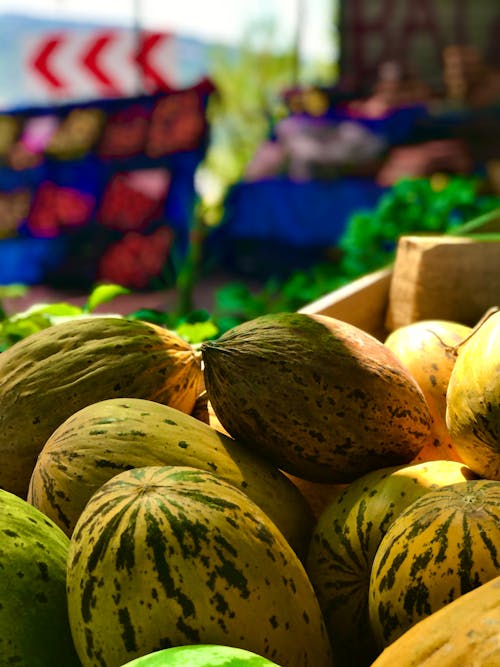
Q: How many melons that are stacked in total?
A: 11